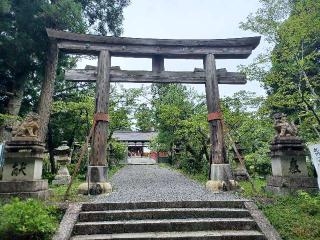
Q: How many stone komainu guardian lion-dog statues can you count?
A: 2